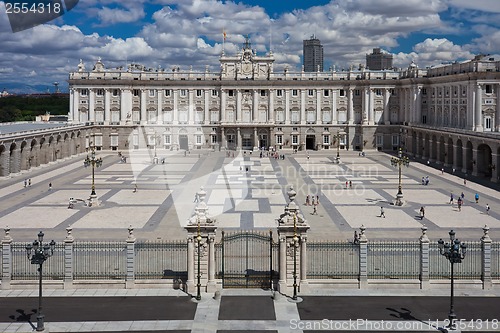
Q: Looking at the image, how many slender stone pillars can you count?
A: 6